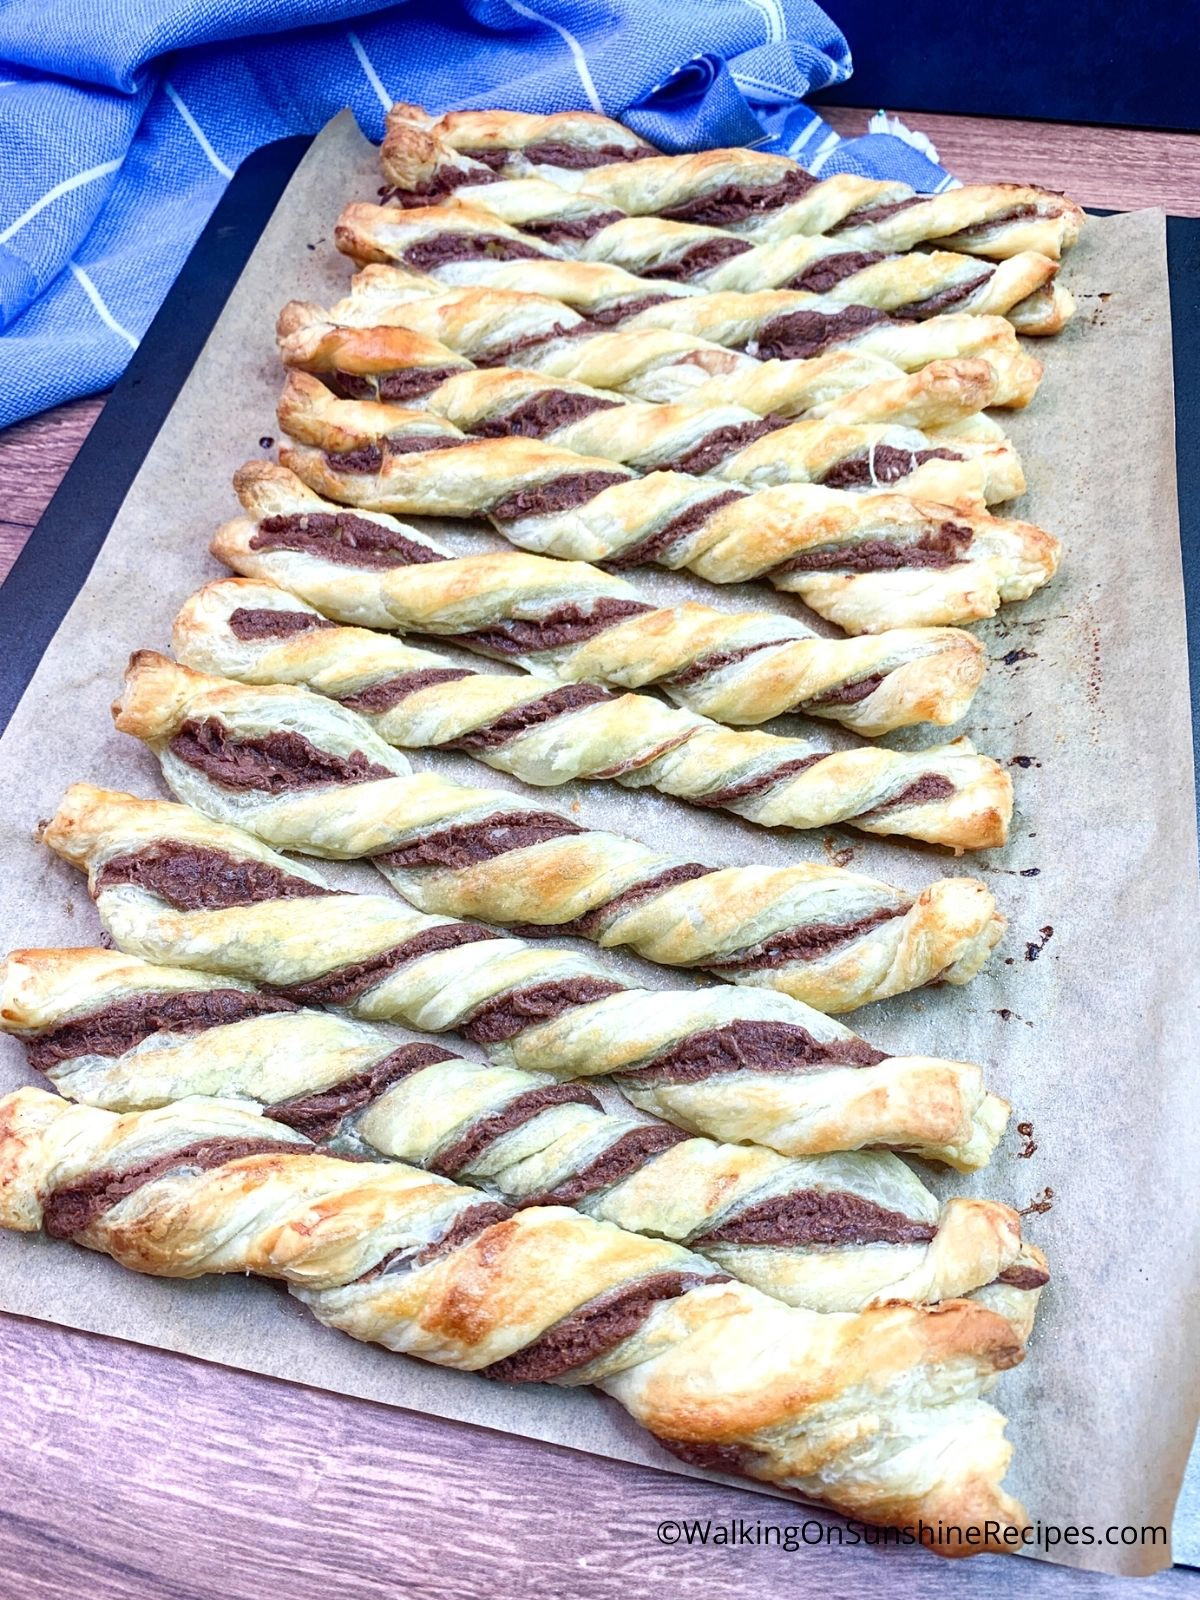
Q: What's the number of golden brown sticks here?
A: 12